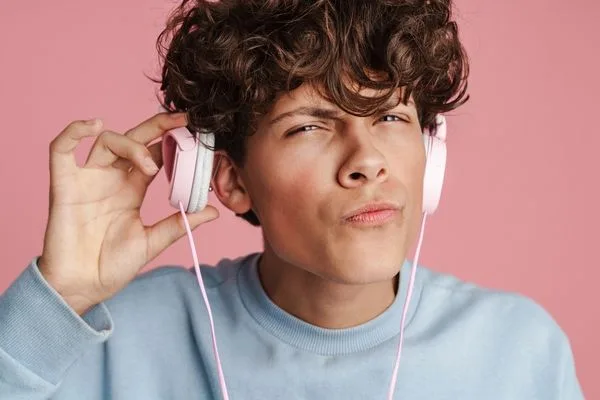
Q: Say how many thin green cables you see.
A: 0